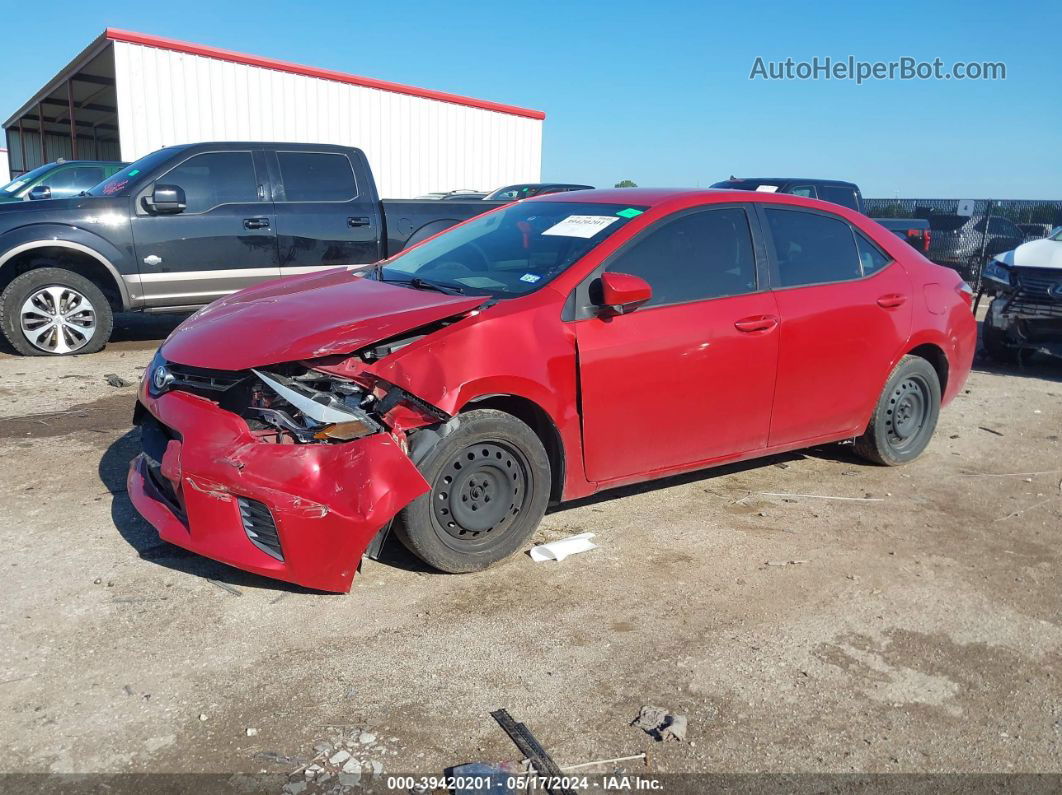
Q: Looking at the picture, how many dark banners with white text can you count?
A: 1